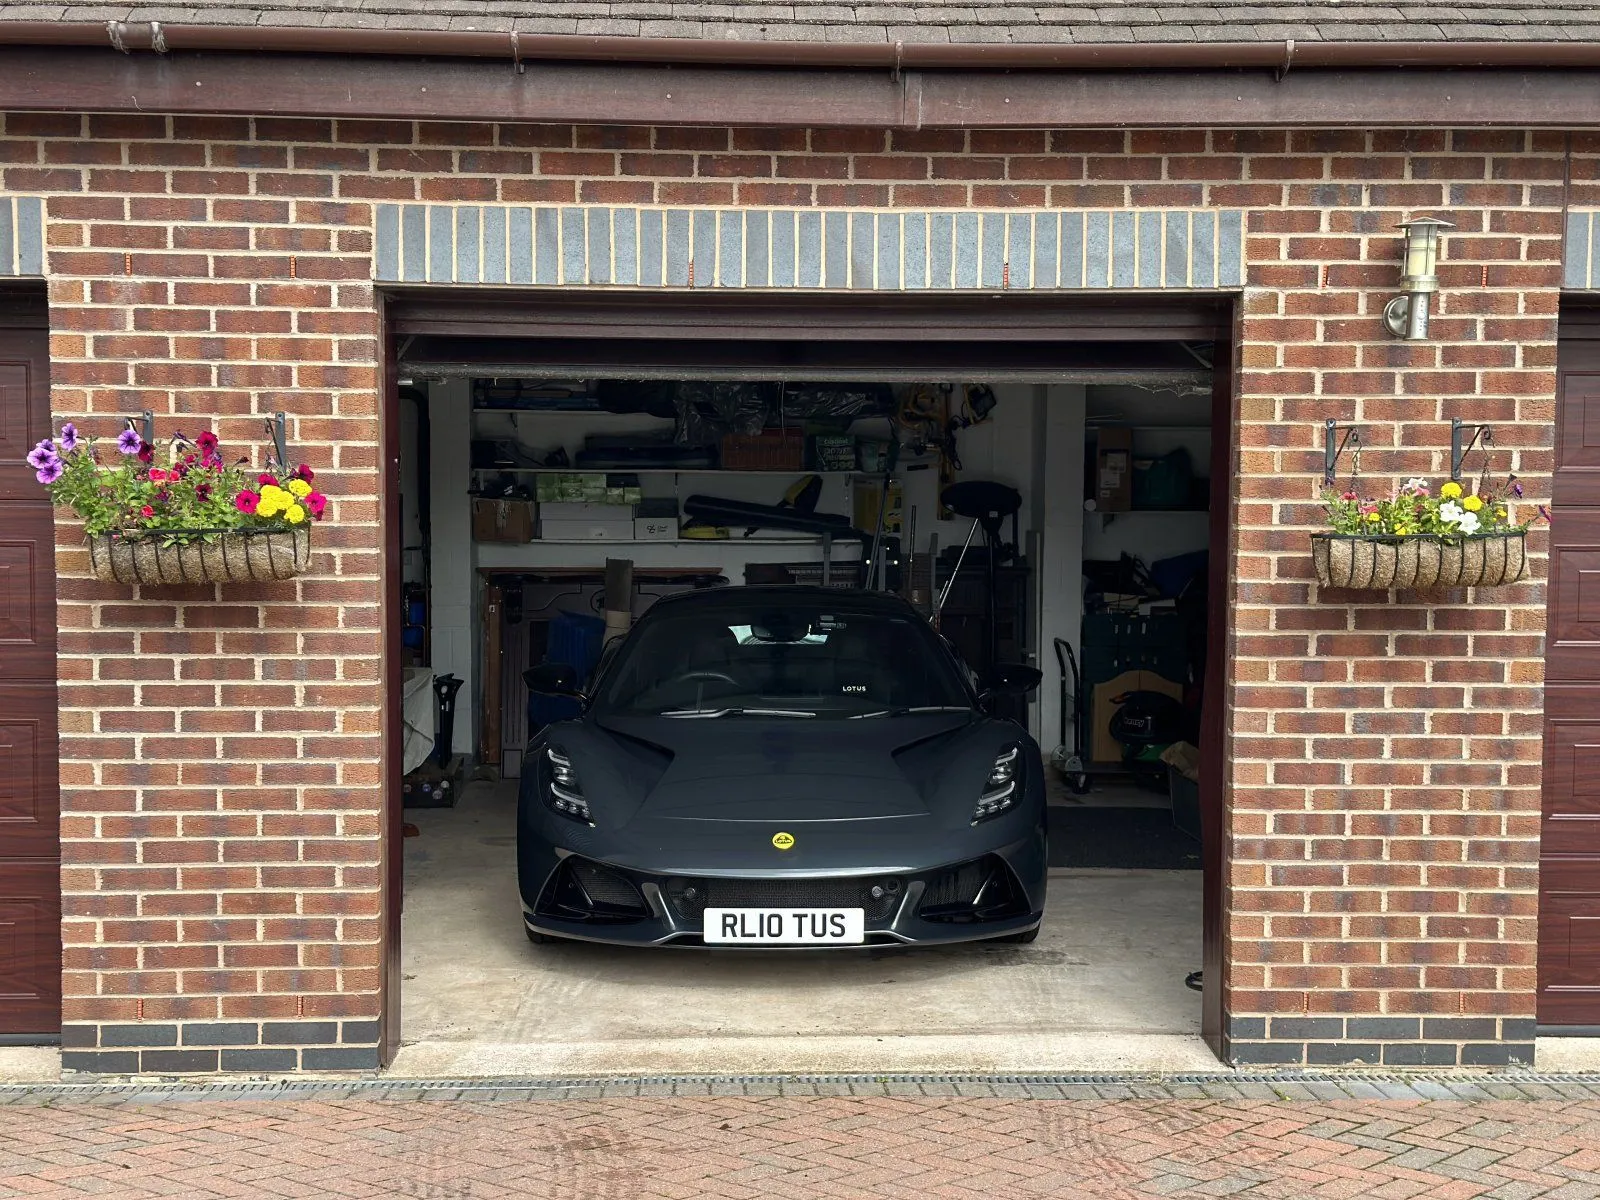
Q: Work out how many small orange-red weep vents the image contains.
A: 10